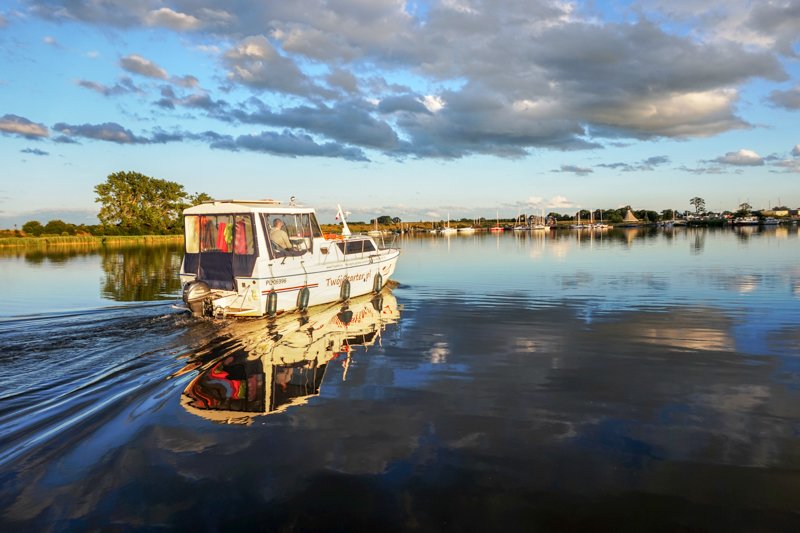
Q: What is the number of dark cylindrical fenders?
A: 4